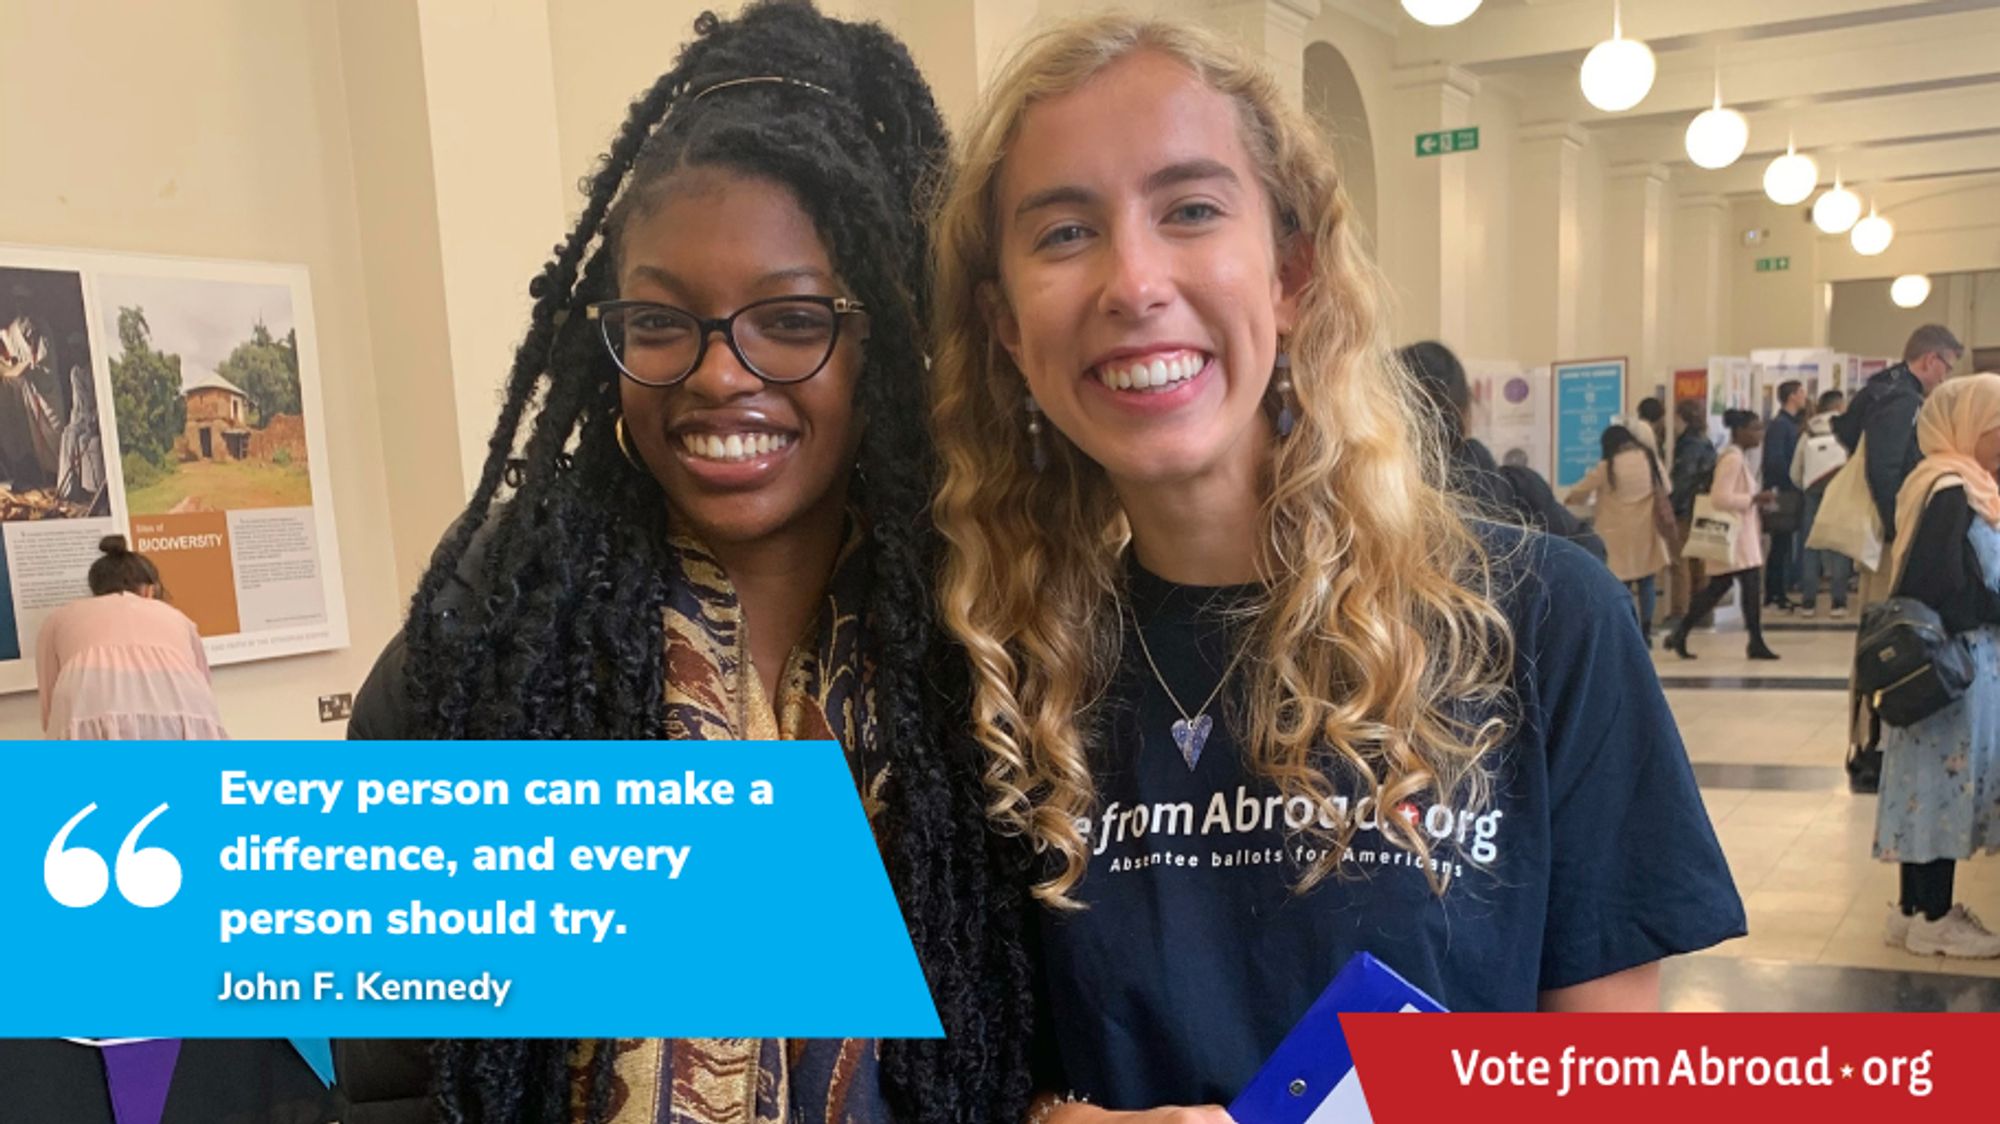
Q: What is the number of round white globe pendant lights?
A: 7